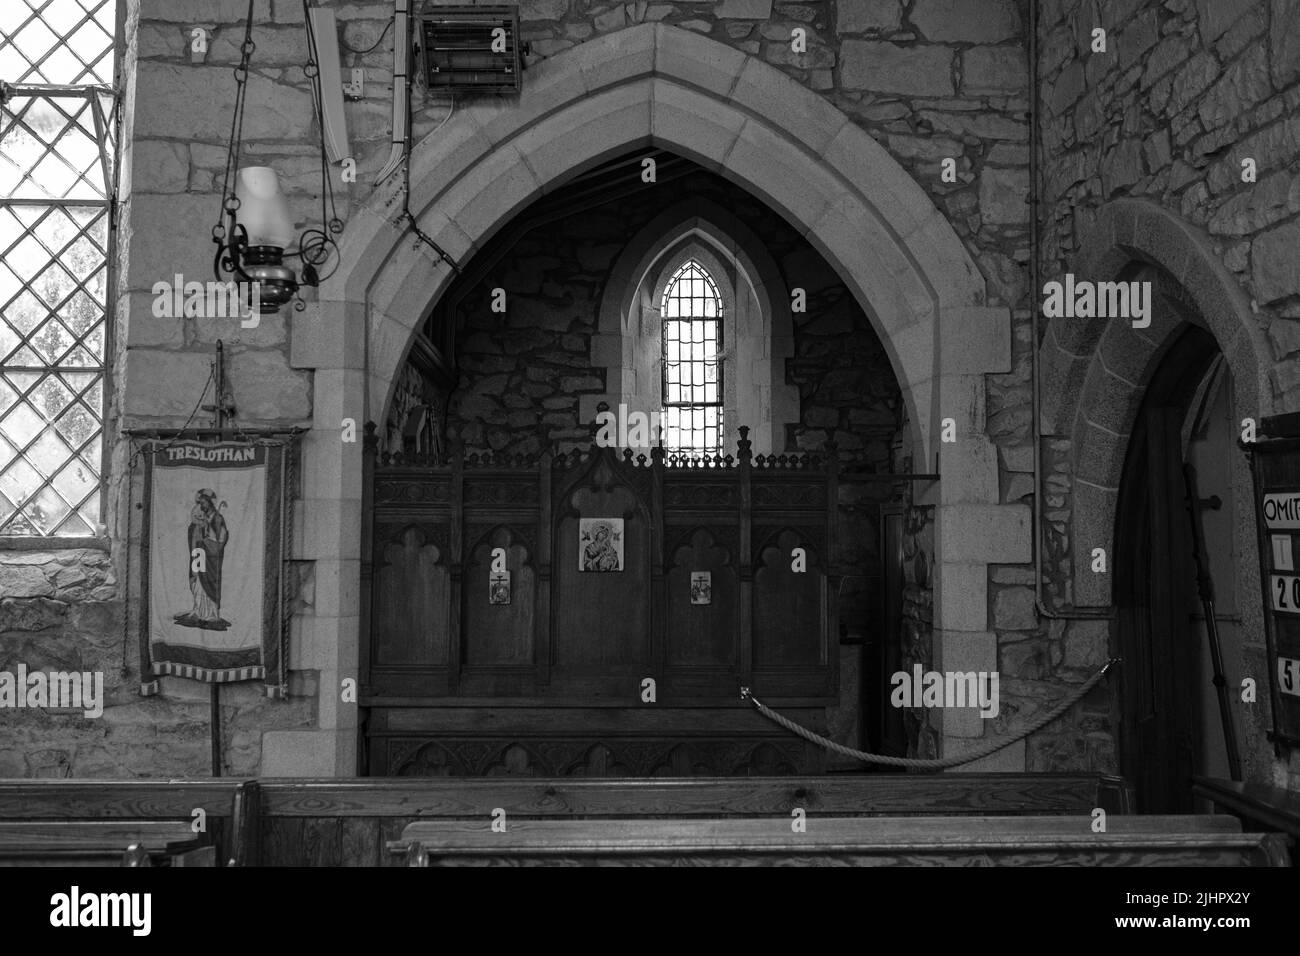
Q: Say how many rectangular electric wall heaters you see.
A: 1